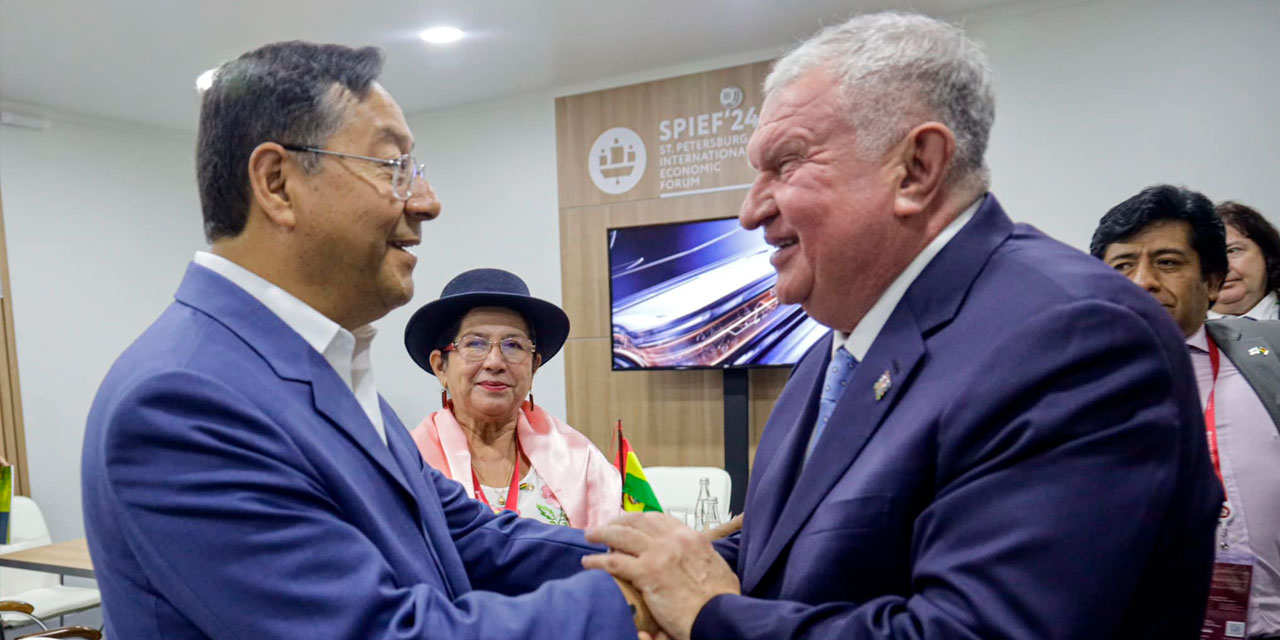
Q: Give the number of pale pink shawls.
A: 1